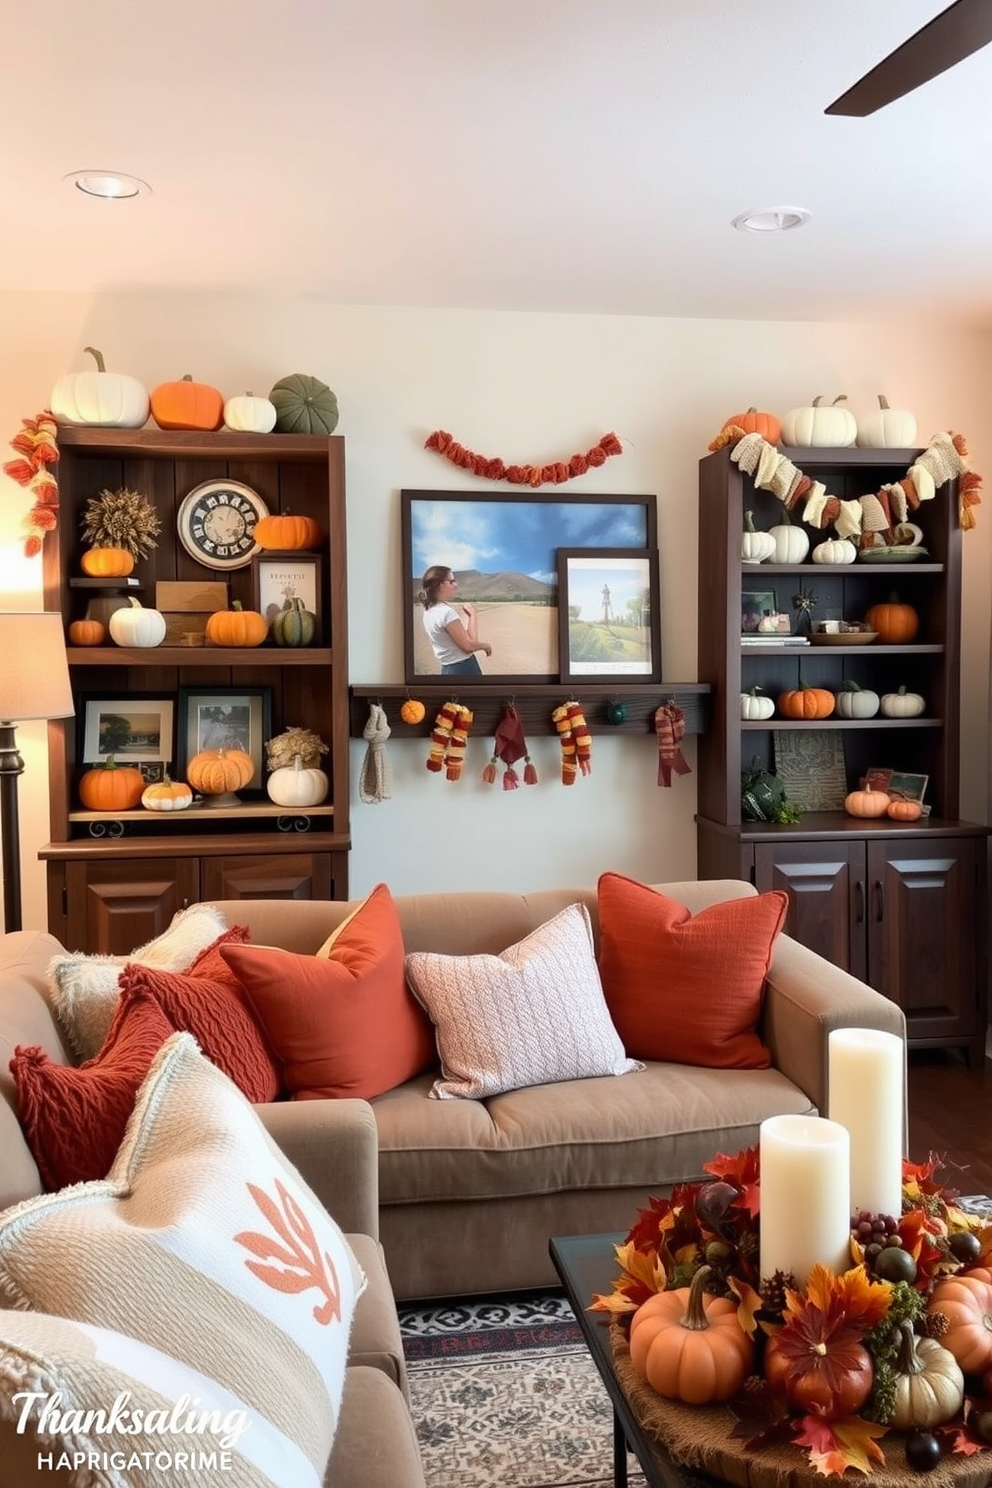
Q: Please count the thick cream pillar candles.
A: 2